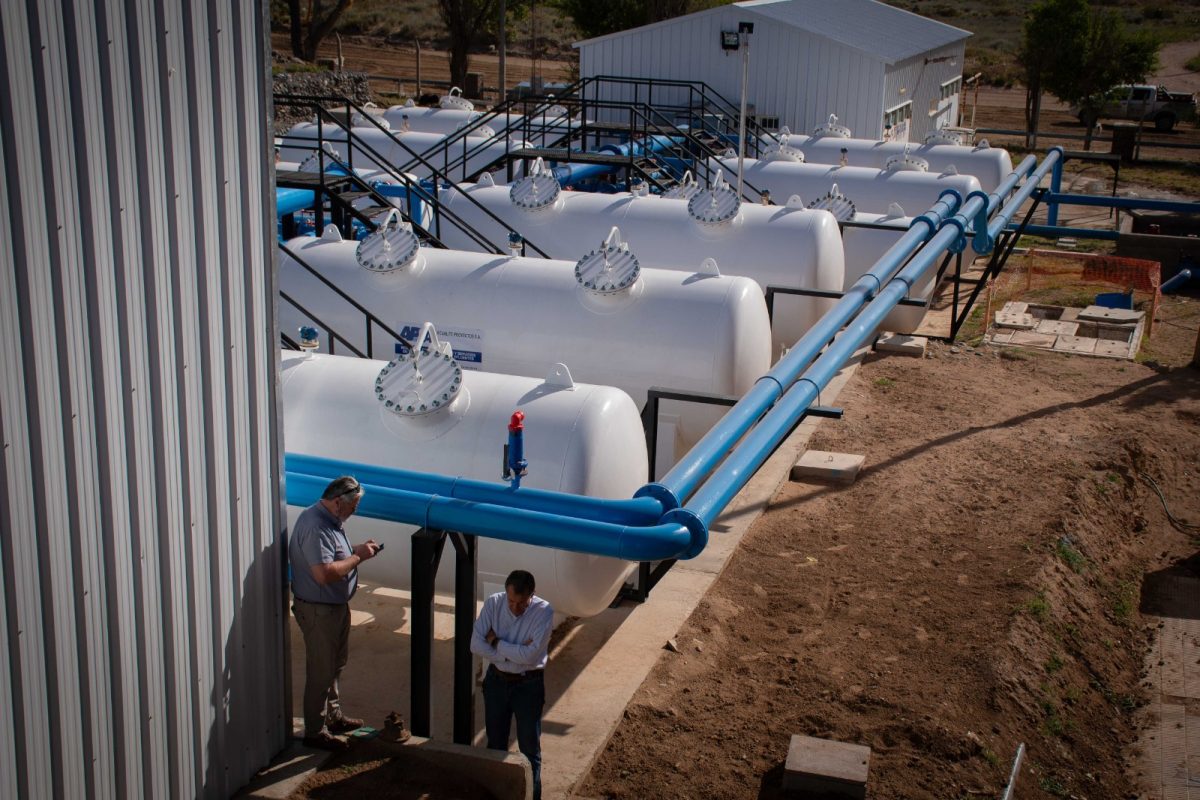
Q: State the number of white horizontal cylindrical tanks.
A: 9